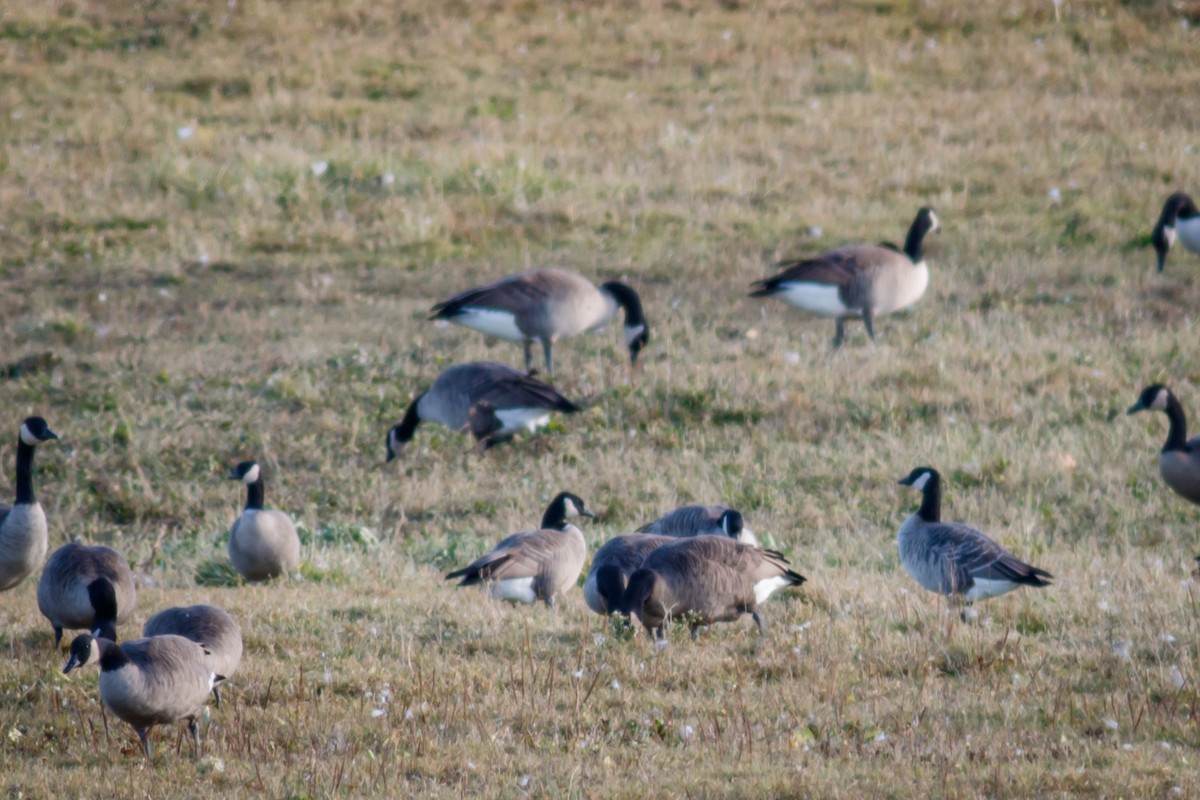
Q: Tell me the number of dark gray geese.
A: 15